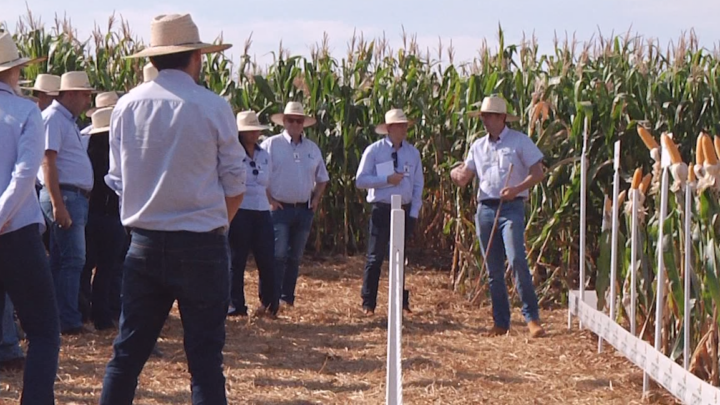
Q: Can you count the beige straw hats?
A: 11